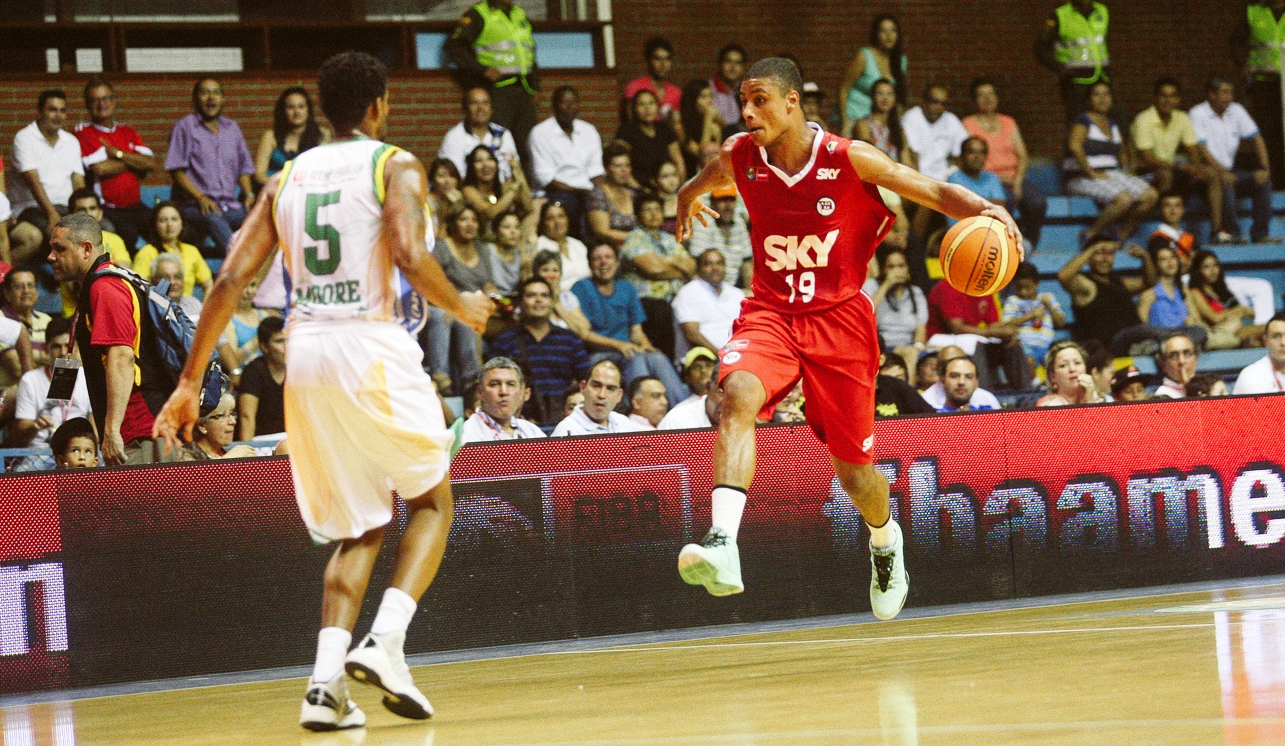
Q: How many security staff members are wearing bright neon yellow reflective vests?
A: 3